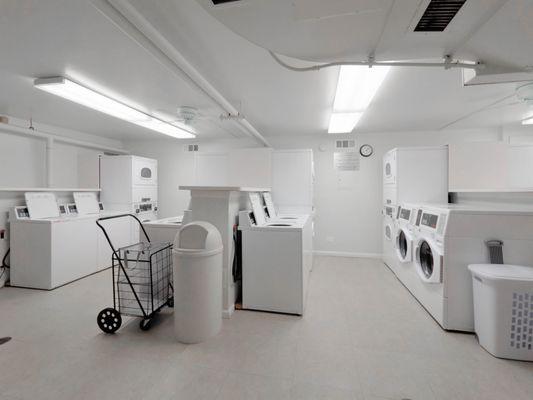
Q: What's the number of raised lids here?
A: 4